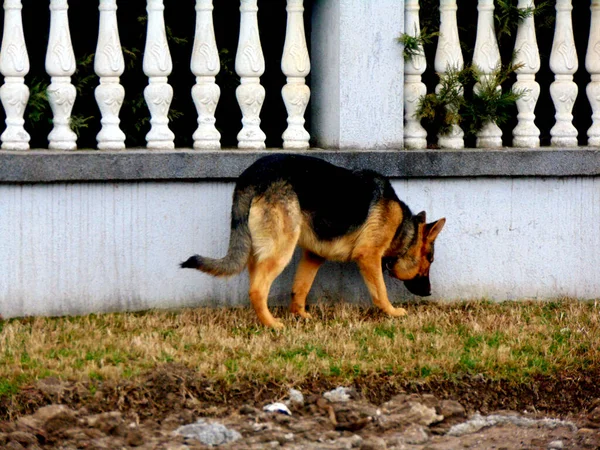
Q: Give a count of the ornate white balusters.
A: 13